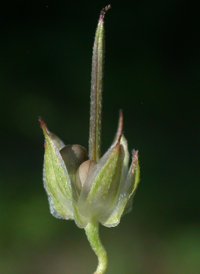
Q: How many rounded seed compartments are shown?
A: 2